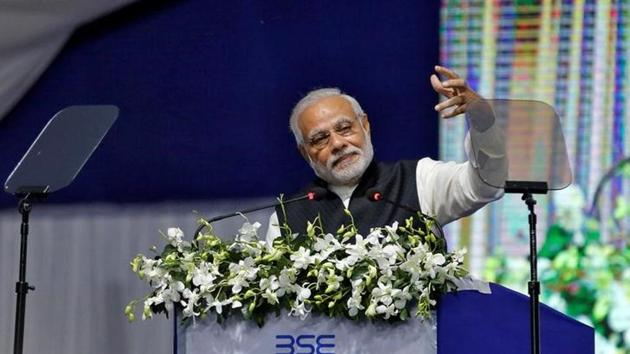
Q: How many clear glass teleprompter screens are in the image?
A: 2